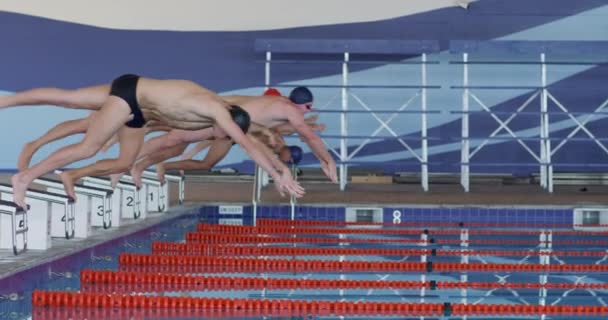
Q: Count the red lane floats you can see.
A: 7